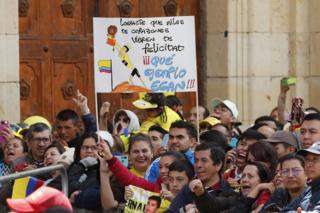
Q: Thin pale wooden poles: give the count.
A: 2